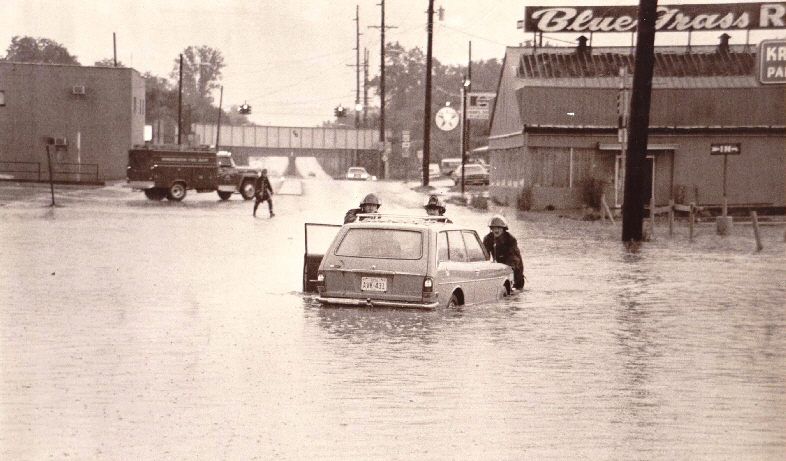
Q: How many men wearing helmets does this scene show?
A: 3